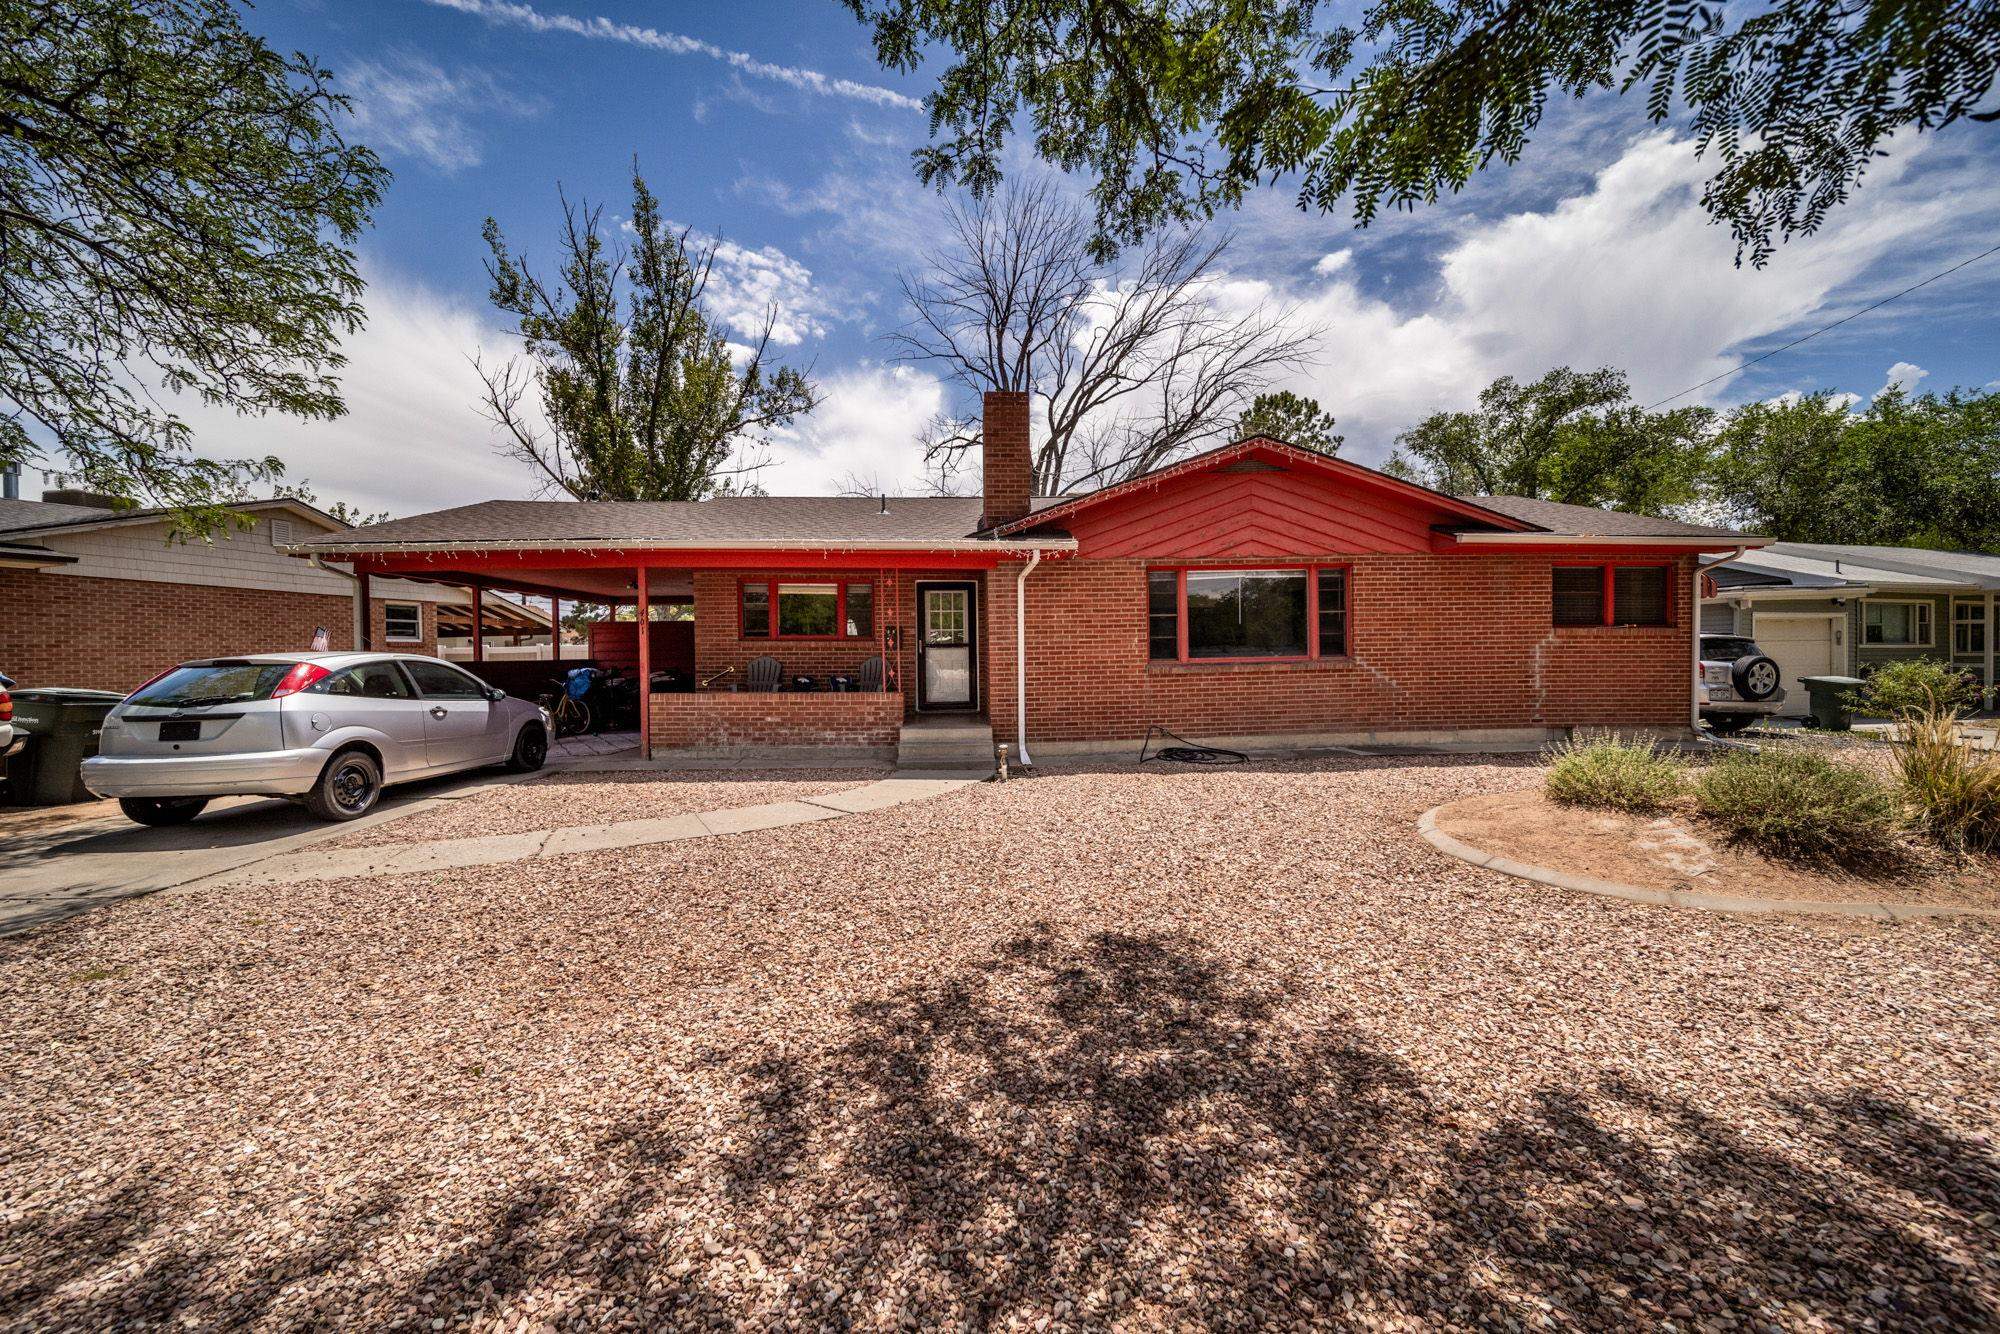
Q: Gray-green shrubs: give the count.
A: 2